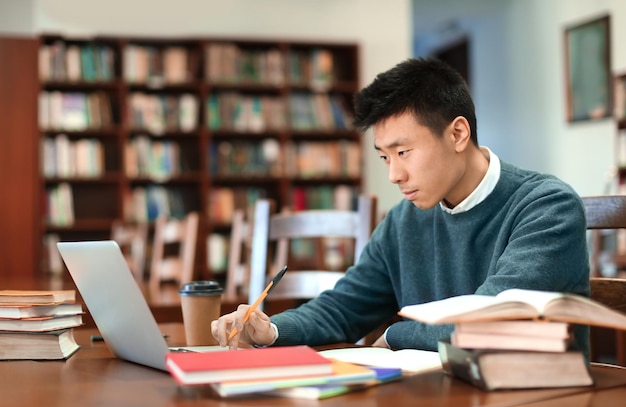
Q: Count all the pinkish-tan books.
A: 2